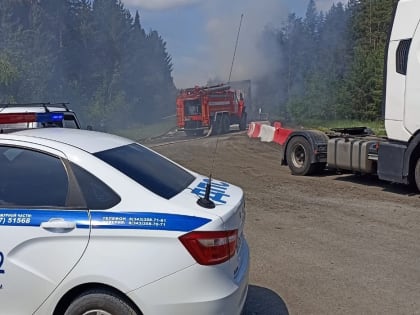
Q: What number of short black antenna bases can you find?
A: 1